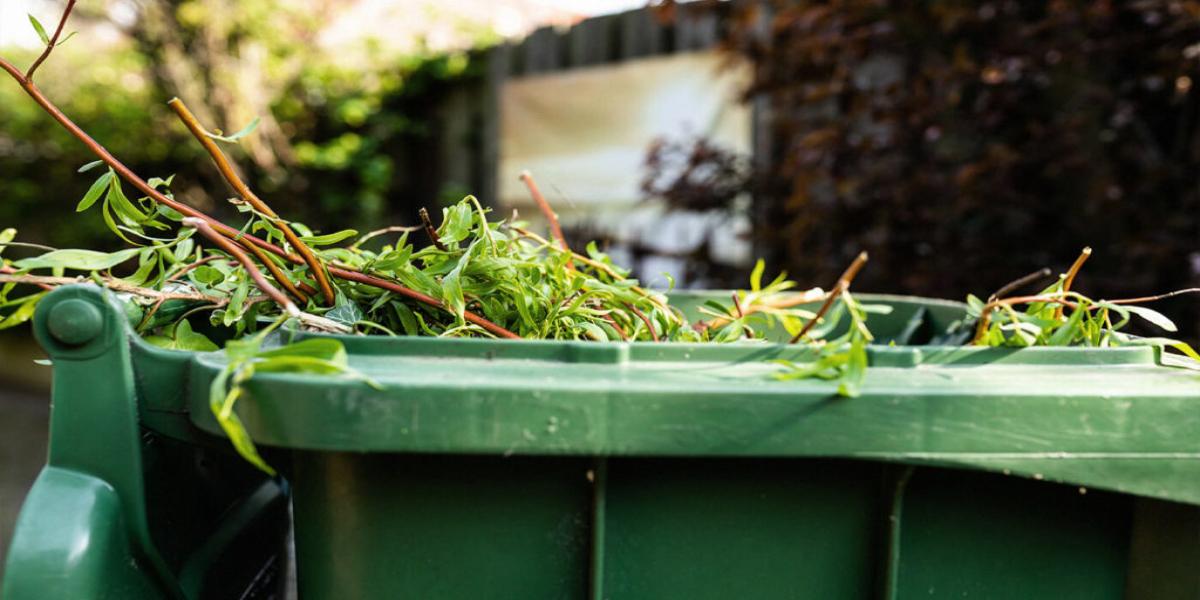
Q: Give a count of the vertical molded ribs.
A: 2